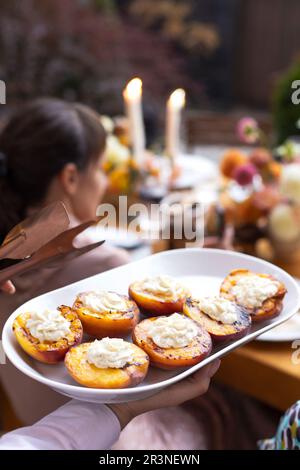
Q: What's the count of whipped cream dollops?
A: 7